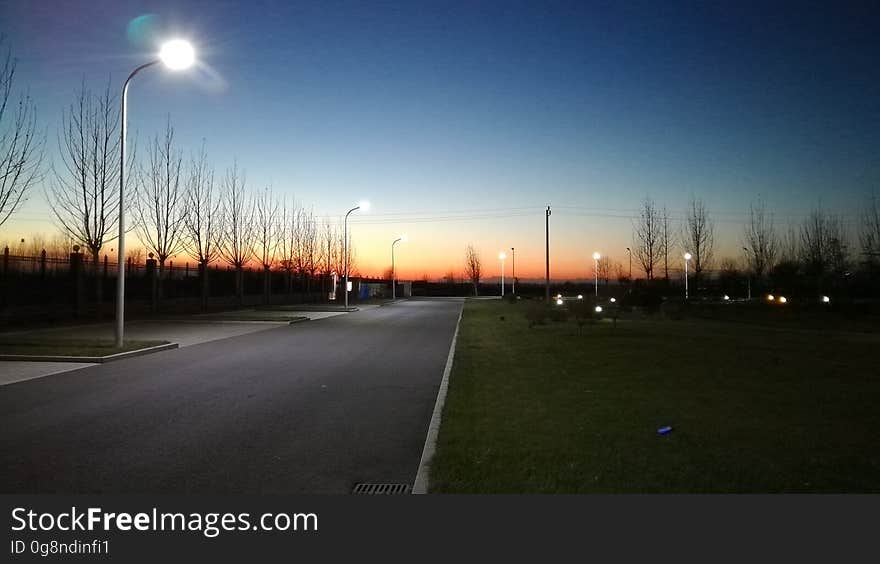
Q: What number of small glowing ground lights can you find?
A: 9